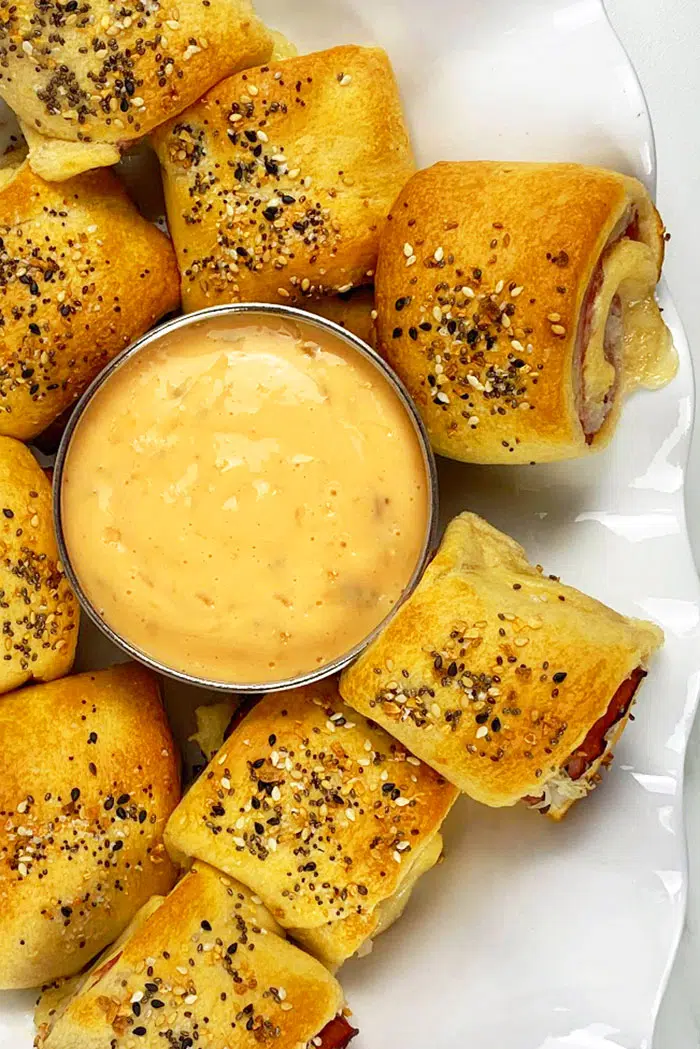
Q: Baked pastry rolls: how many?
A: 9